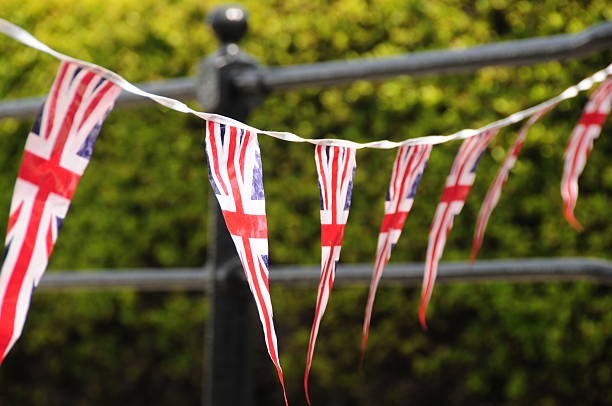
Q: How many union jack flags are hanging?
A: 7